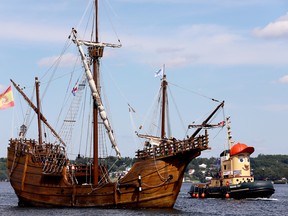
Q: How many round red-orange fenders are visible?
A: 4